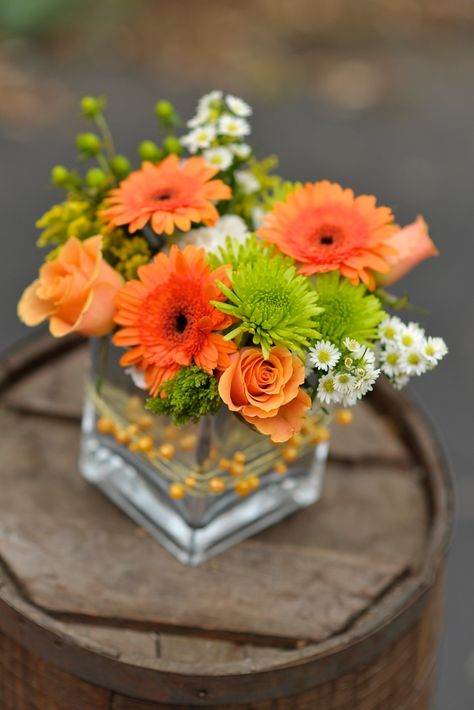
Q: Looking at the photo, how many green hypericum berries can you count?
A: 8